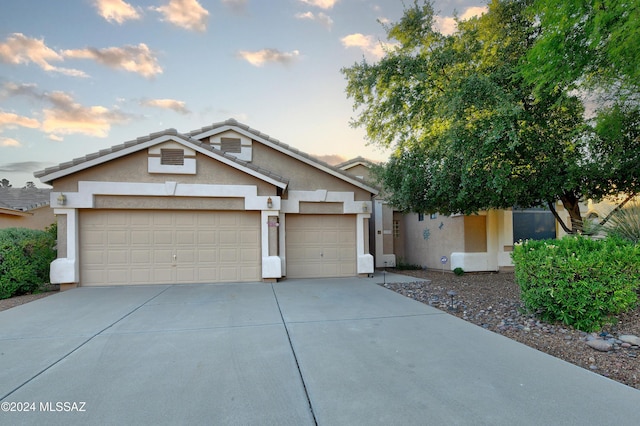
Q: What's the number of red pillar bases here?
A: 0